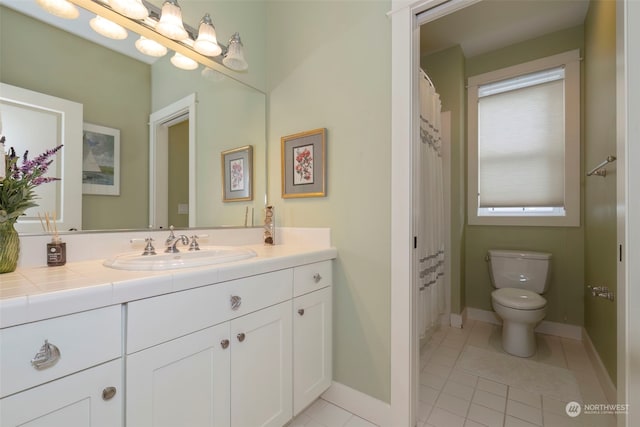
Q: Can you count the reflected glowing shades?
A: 4